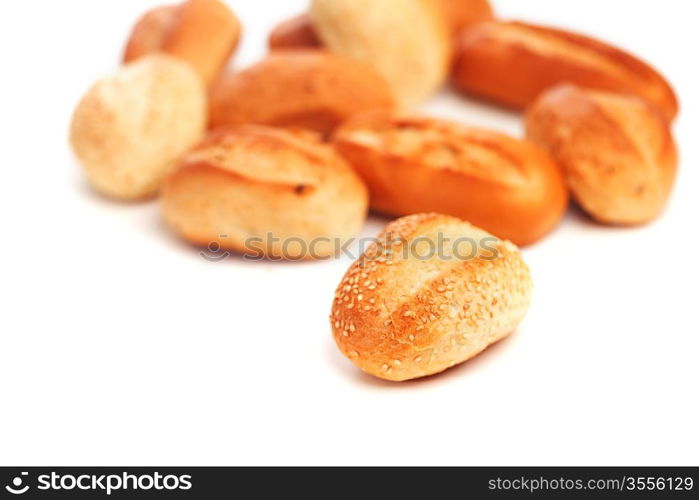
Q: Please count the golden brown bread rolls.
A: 11